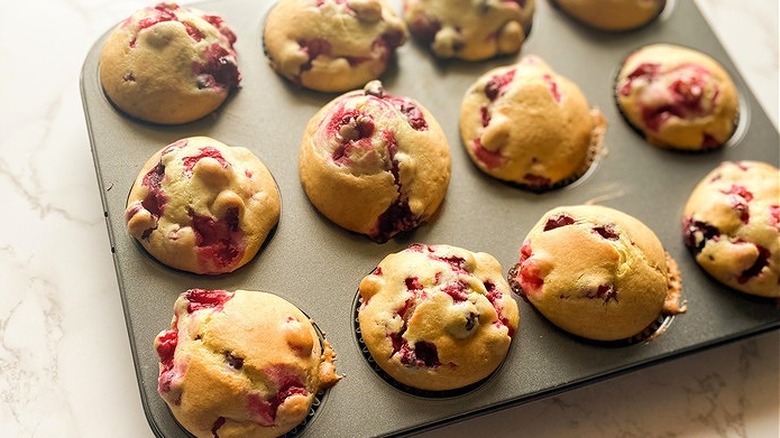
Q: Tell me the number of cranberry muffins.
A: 12